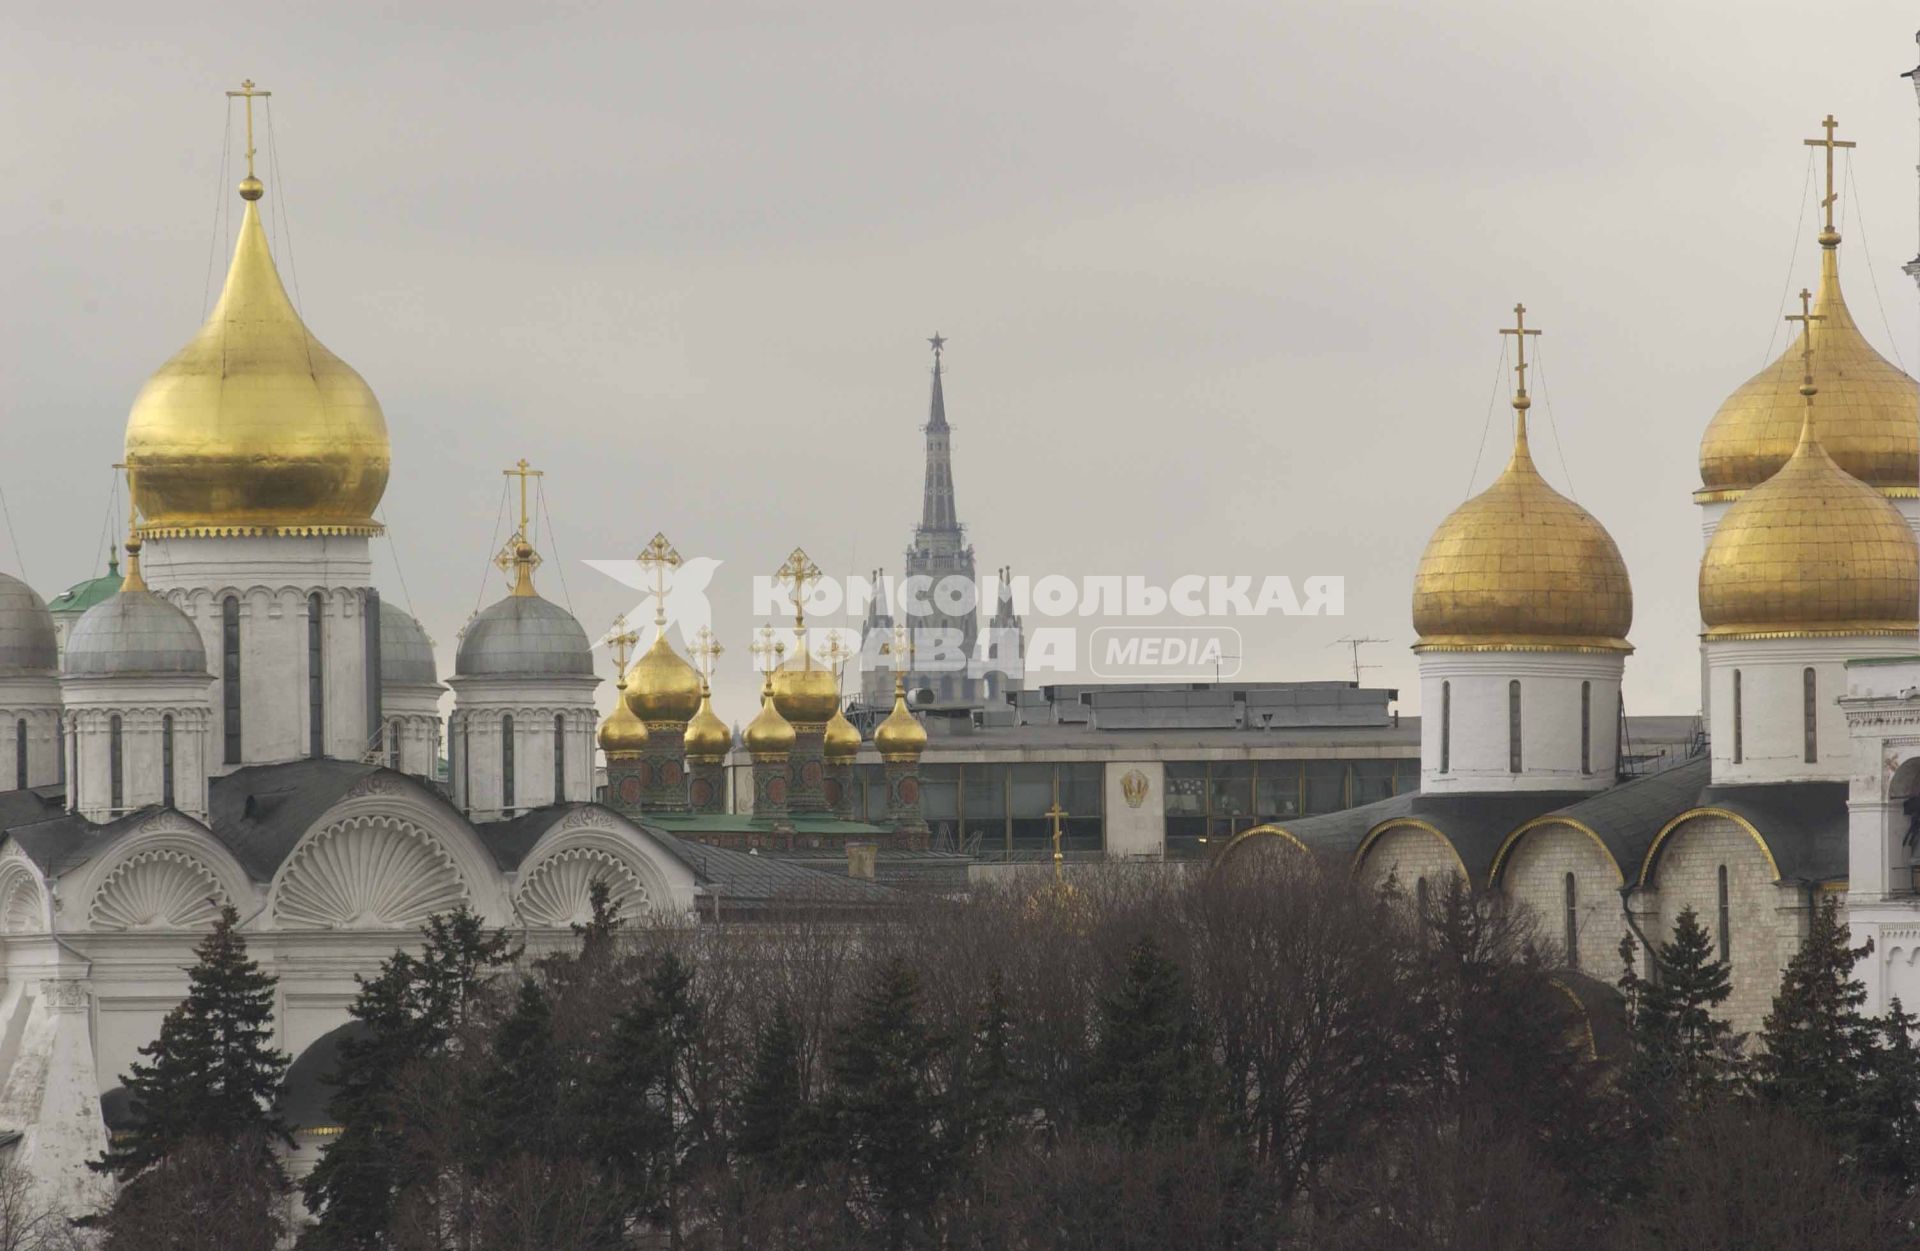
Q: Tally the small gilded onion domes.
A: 7